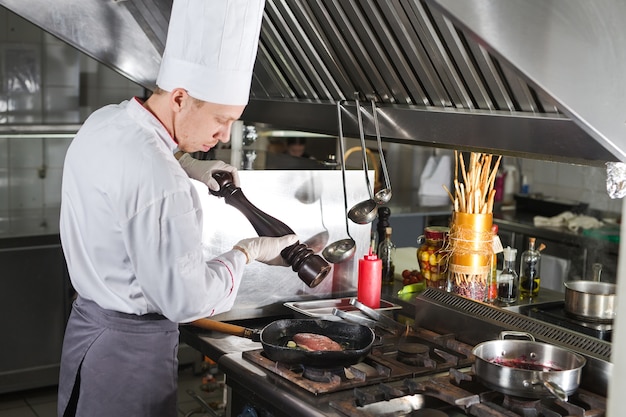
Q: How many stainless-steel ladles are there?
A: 3